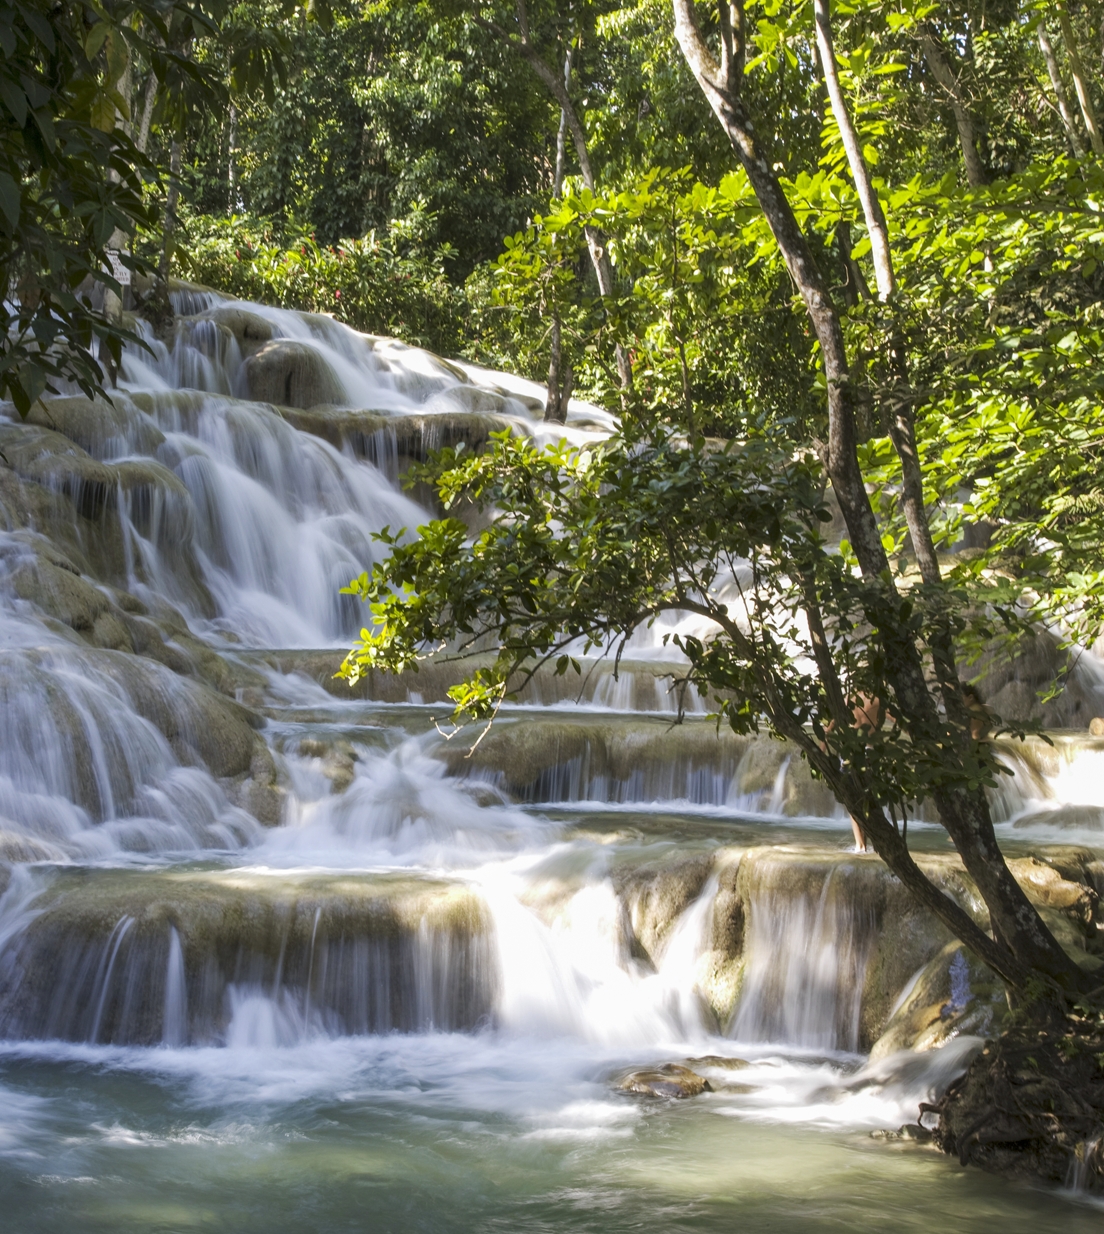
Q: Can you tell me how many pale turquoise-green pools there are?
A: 1